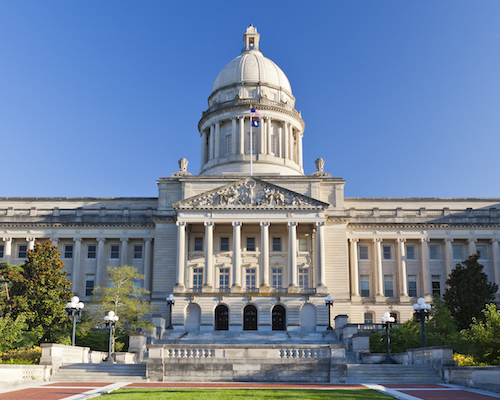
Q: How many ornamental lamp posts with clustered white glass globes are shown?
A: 6